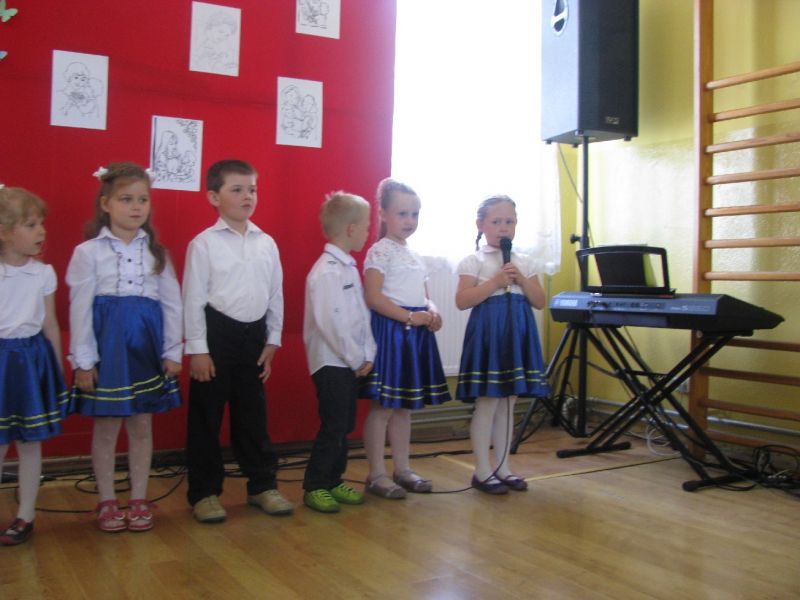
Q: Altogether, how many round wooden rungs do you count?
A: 11